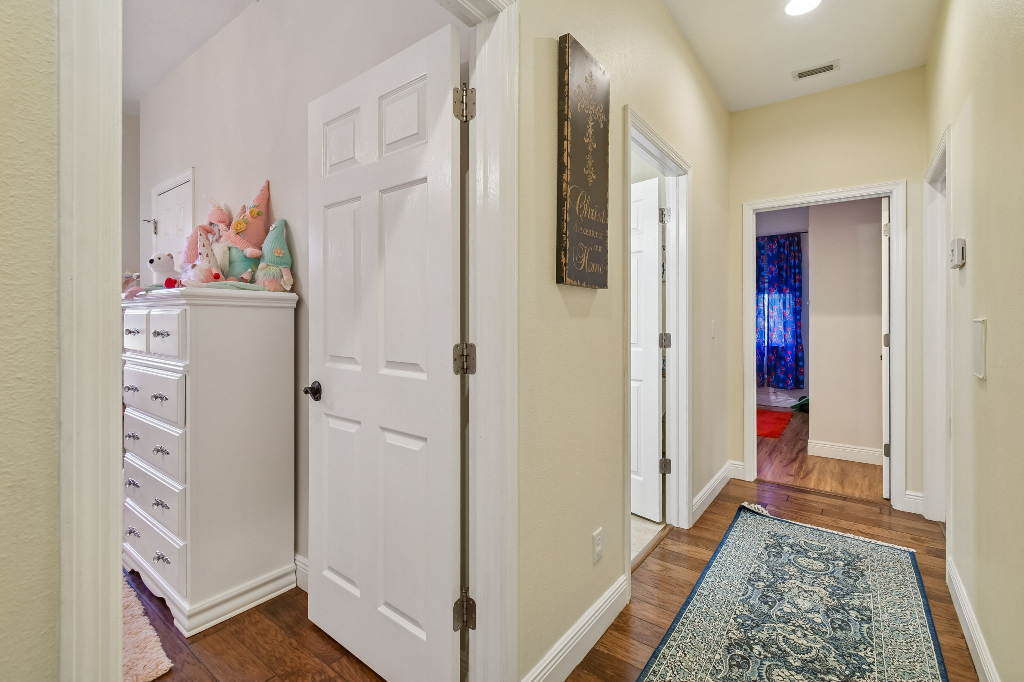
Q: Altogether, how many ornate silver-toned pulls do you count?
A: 10